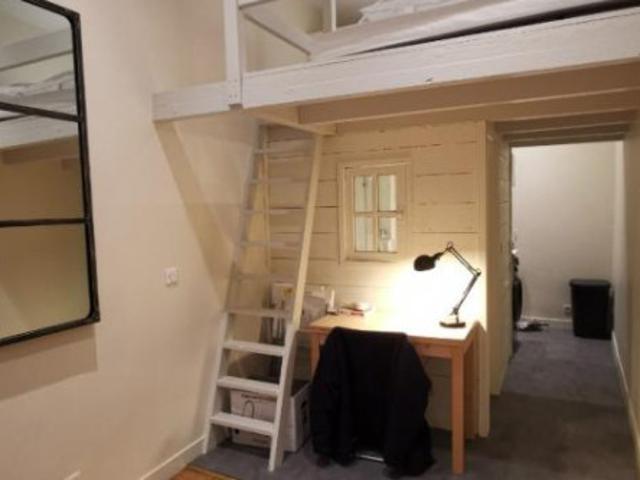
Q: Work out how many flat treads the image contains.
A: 9